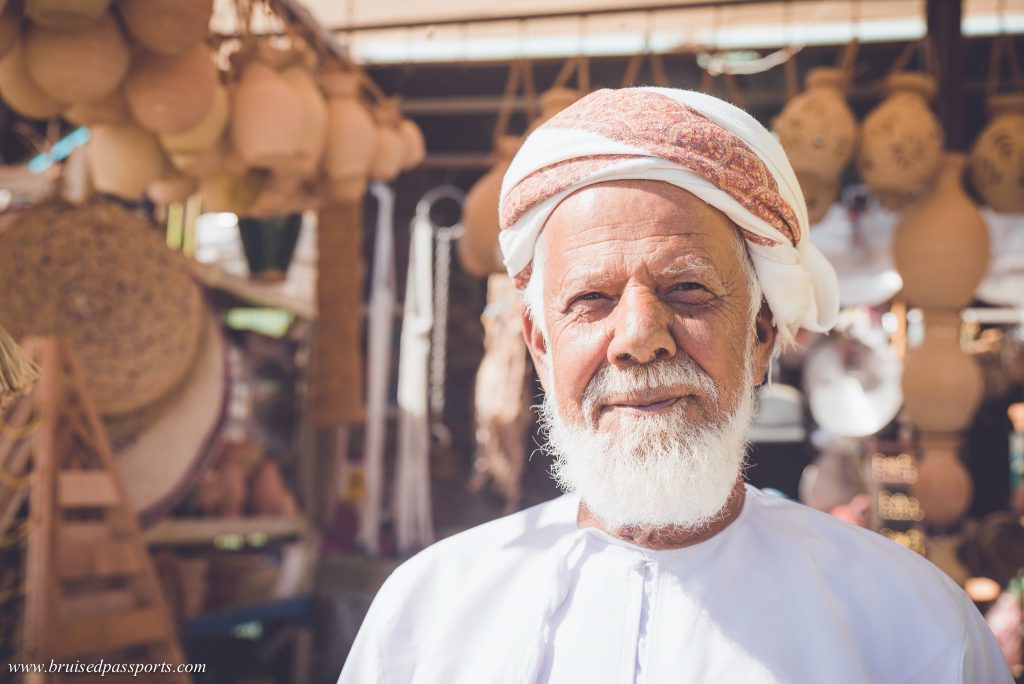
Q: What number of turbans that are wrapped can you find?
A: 1